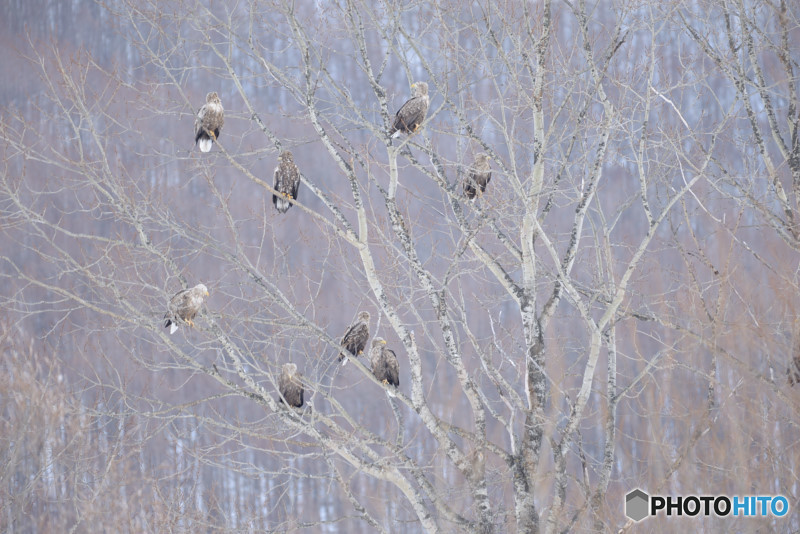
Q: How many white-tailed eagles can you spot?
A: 8